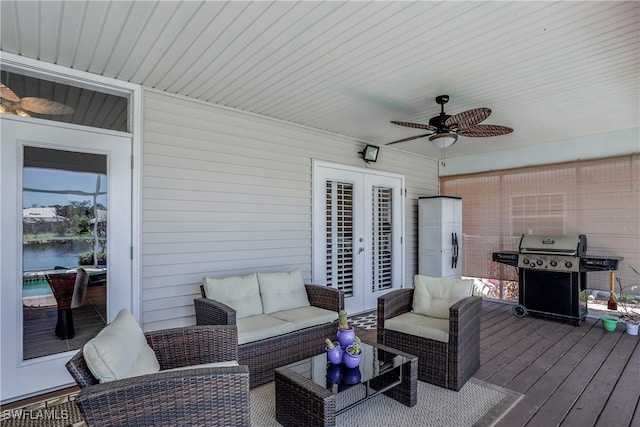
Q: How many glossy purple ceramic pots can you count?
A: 3